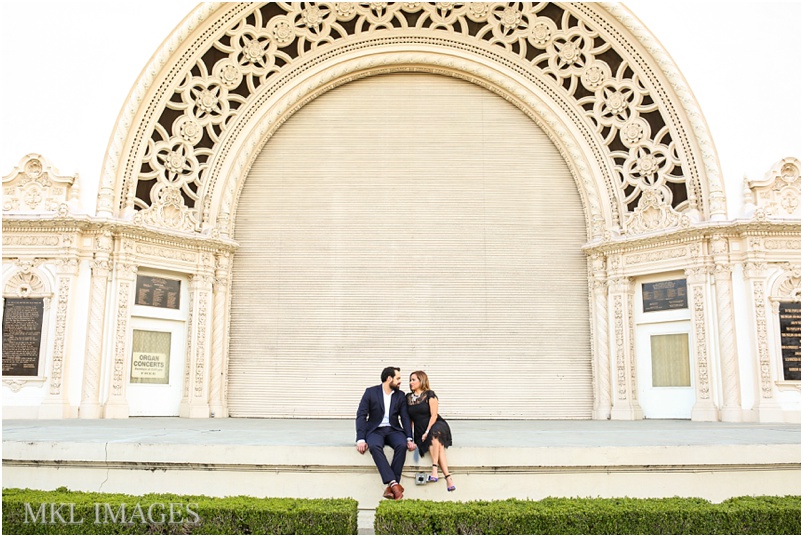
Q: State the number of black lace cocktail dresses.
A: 1